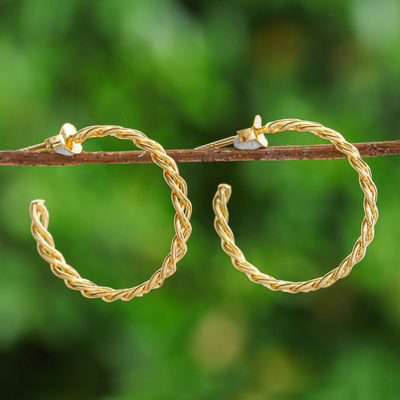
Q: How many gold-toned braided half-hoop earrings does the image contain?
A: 2